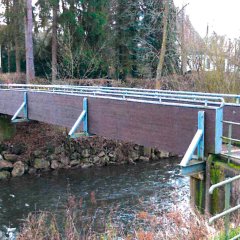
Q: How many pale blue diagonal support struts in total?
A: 3